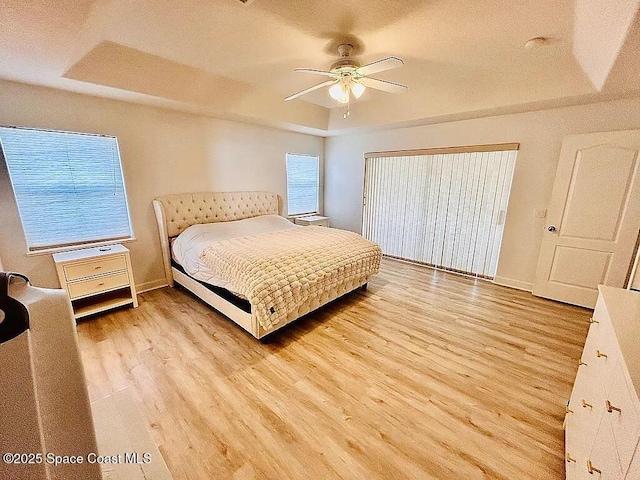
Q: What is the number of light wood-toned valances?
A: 1